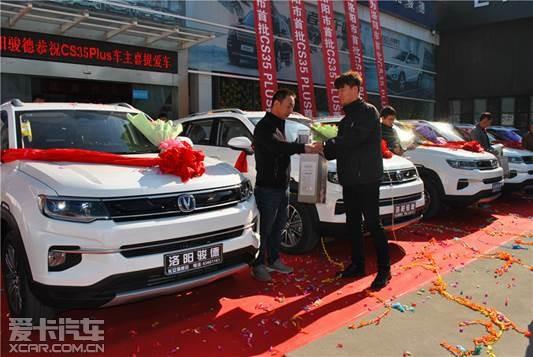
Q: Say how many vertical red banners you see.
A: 5